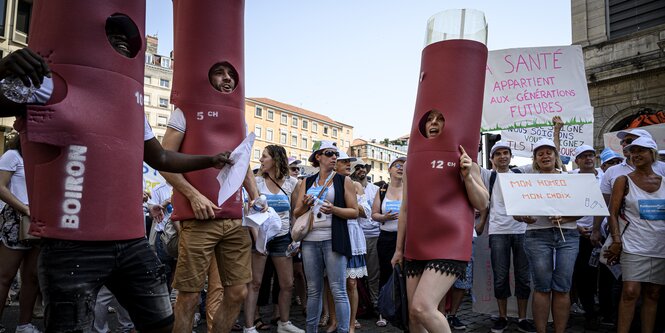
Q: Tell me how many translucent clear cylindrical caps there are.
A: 1